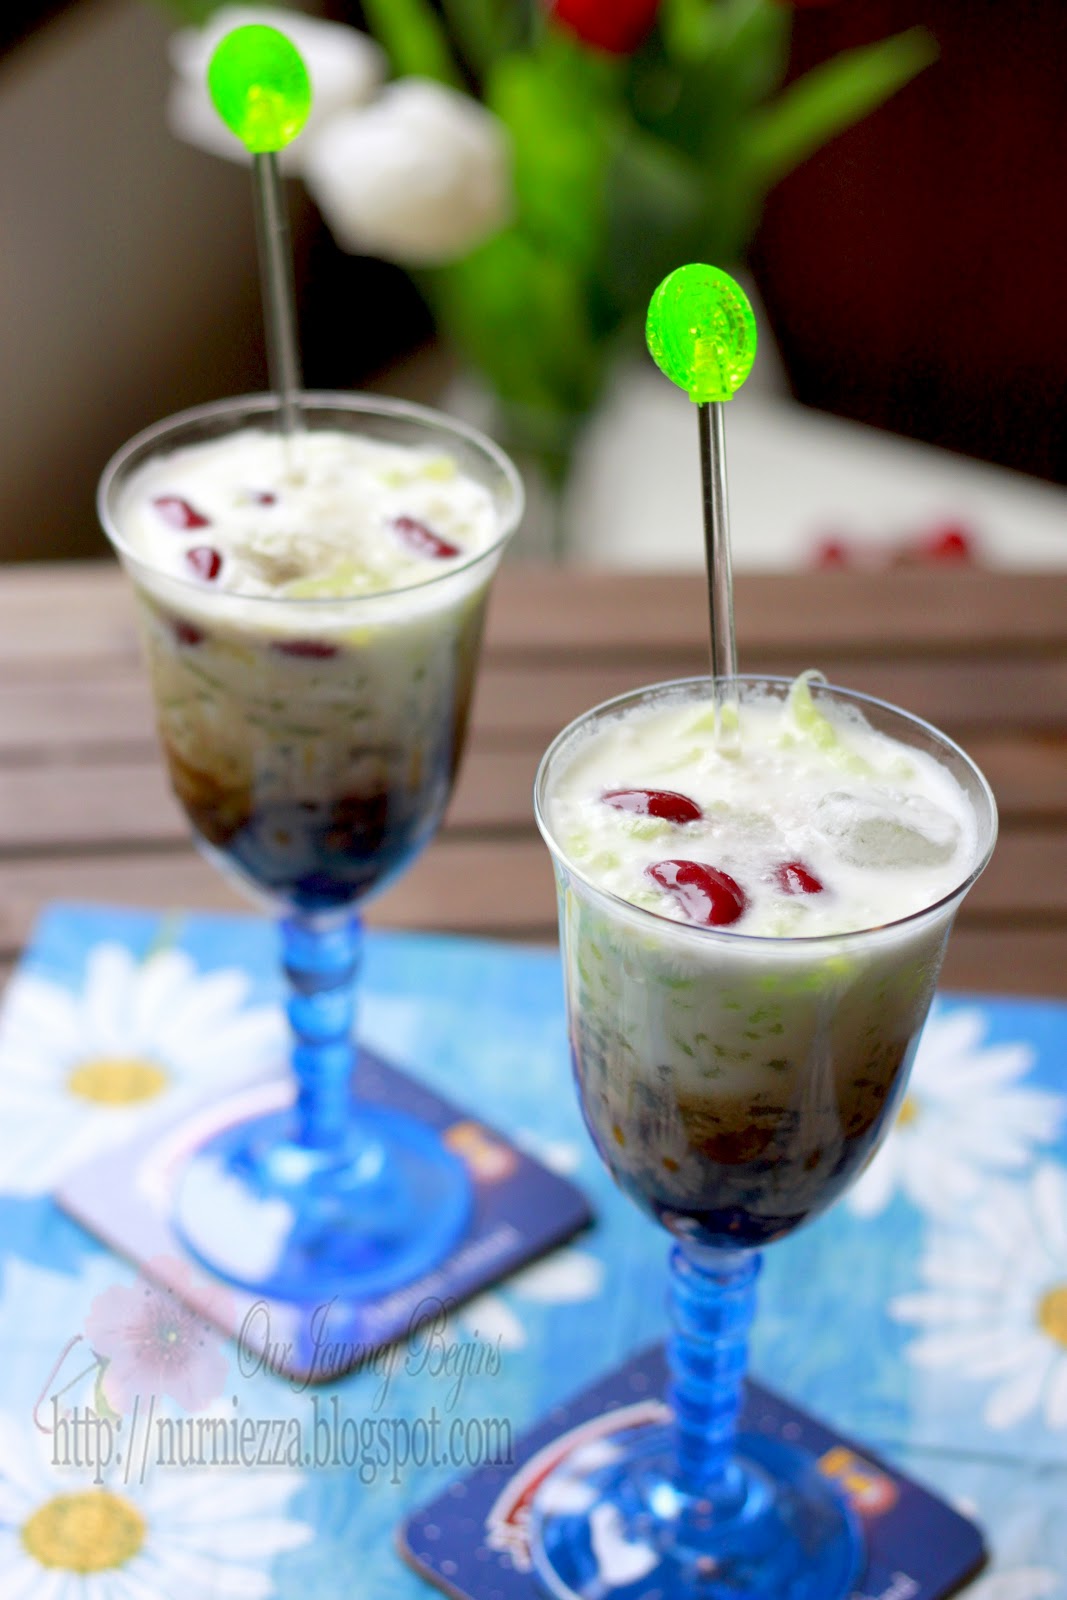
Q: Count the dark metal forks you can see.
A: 0